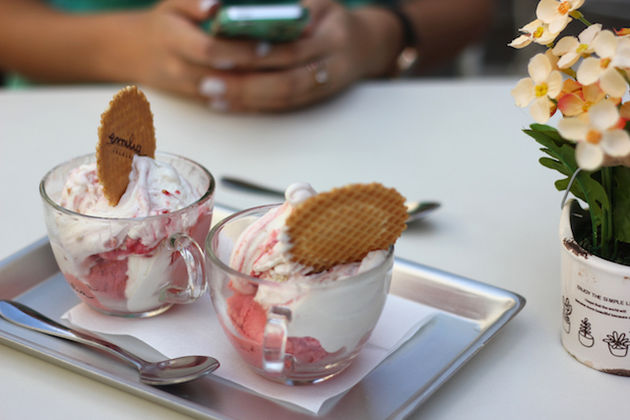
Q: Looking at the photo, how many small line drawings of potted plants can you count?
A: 3